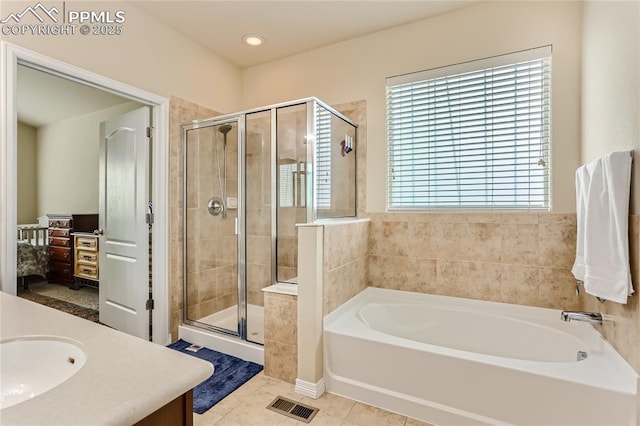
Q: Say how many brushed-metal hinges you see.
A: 3